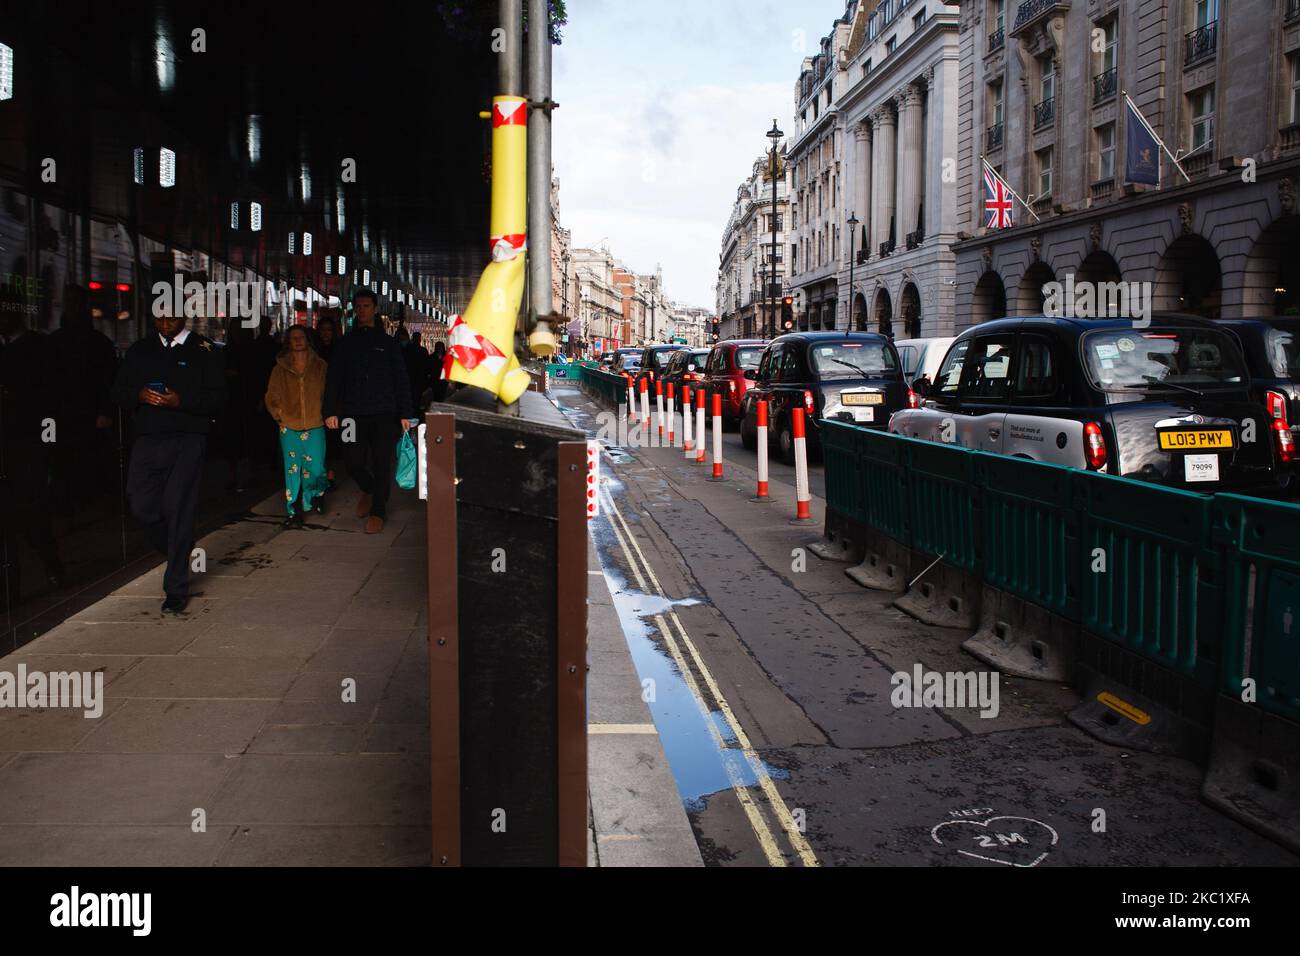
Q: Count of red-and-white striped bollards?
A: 10